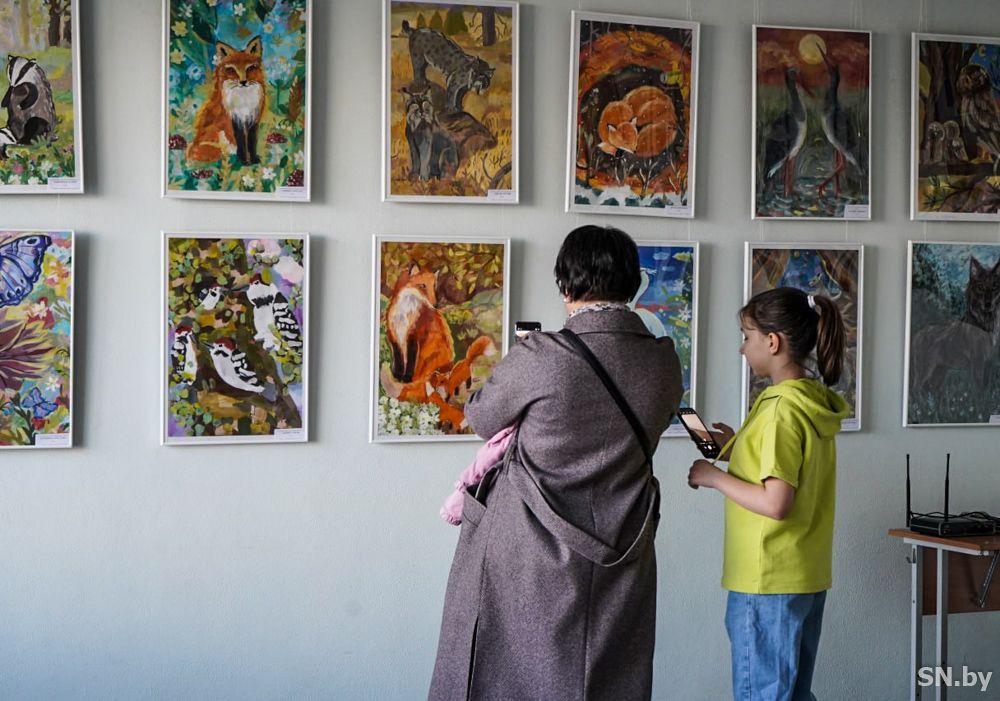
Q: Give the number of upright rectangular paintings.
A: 12